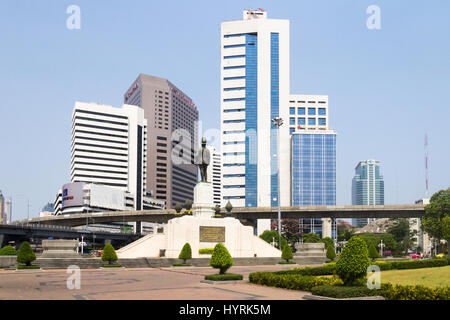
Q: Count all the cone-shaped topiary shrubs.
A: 8